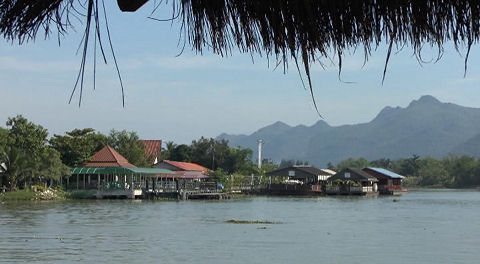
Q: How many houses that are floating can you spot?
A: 3